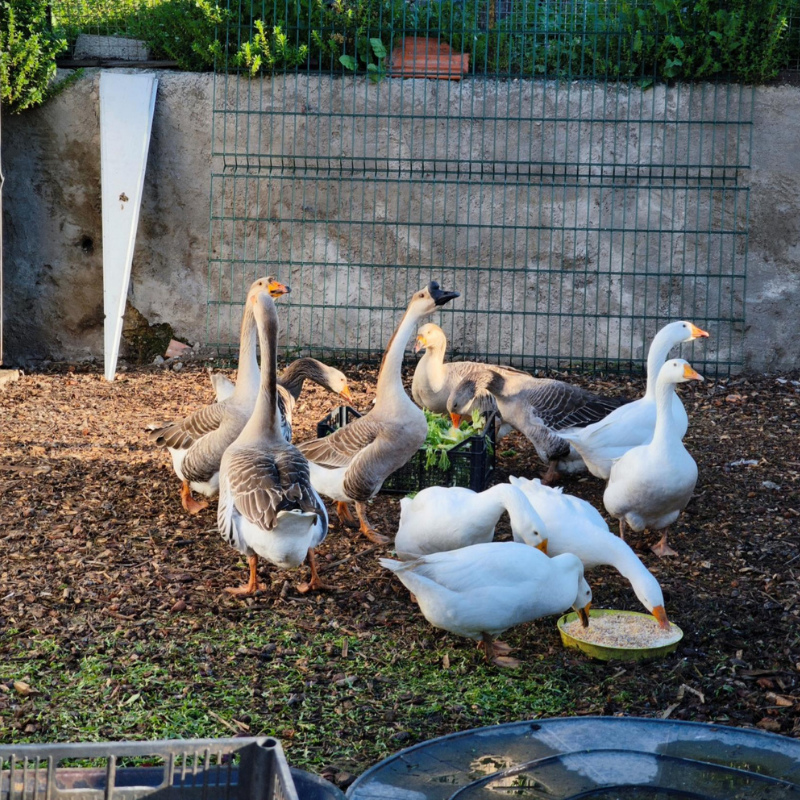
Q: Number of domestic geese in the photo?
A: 11